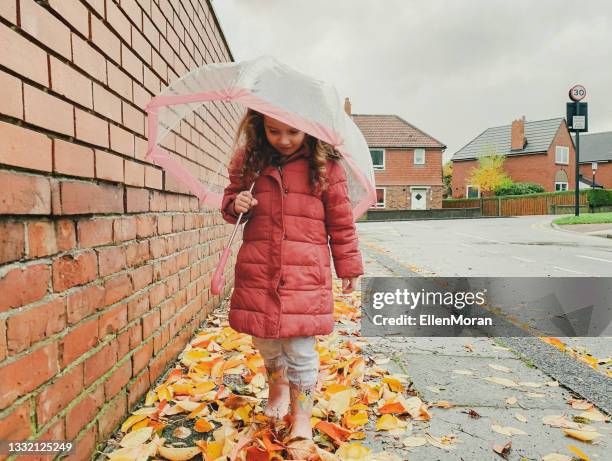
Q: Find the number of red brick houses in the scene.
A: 3